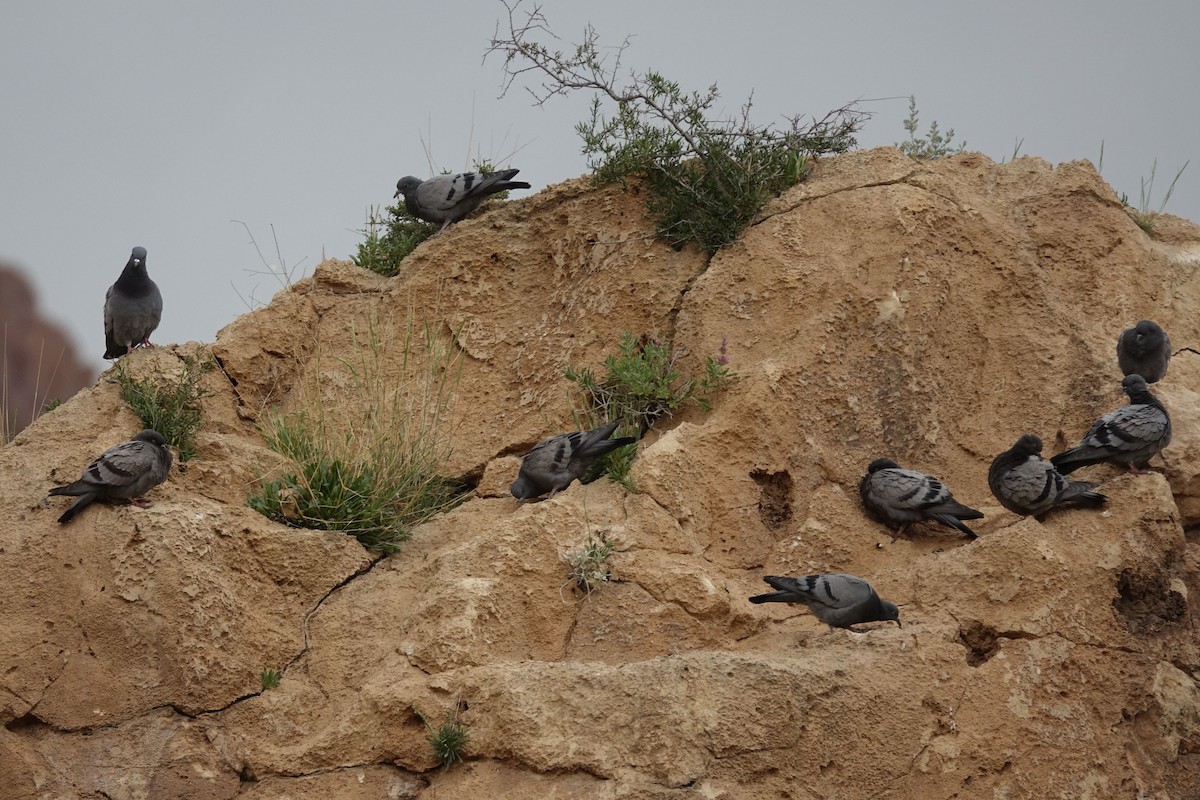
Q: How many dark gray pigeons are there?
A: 9